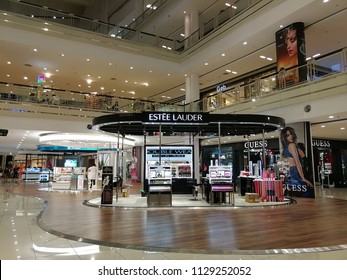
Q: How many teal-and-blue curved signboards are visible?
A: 1